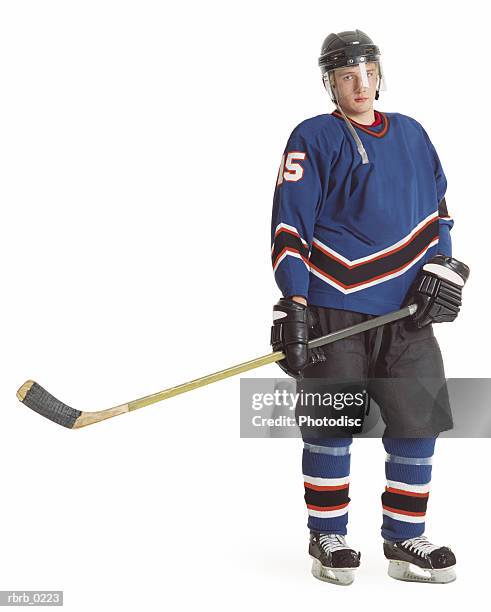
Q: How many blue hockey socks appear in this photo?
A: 2